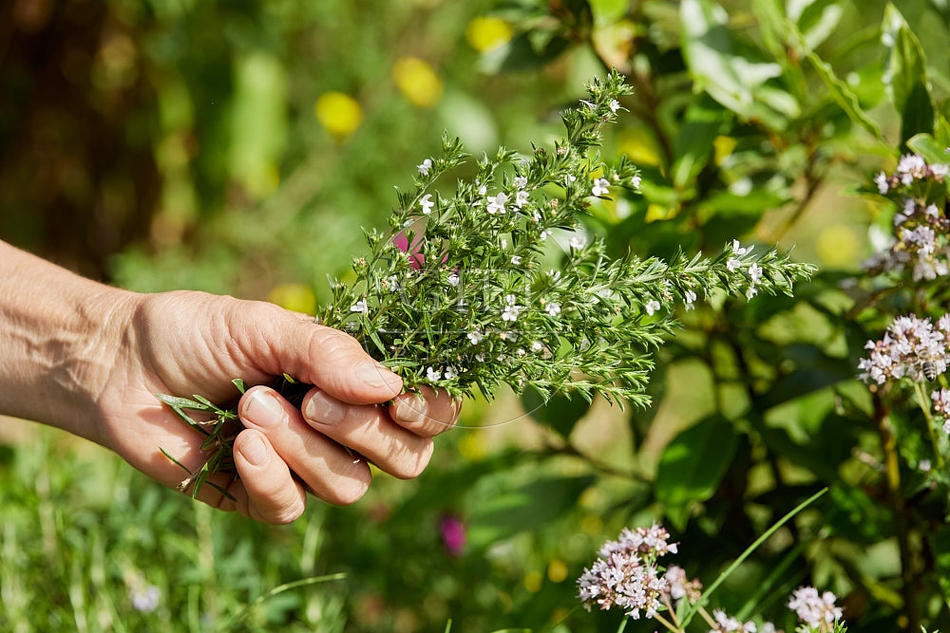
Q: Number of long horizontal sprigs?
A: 1